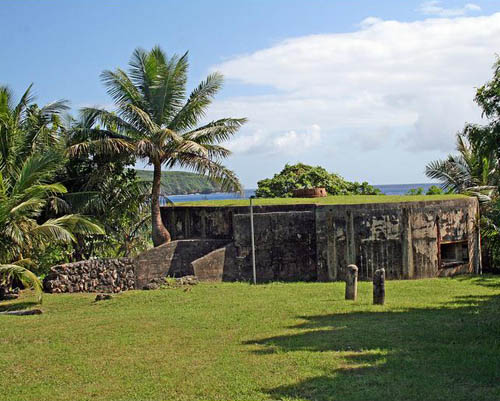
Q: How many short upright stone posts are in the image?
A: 2